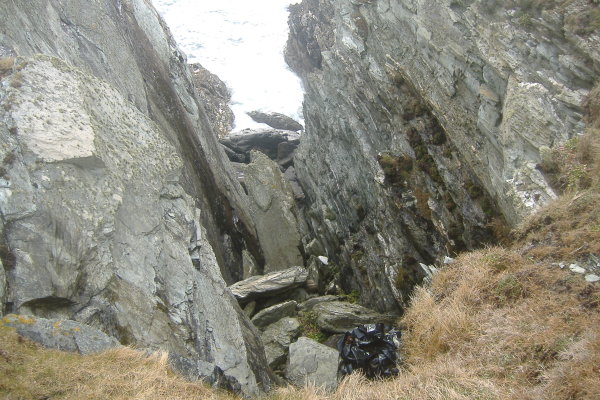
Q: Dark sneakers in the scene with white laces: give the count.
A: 0